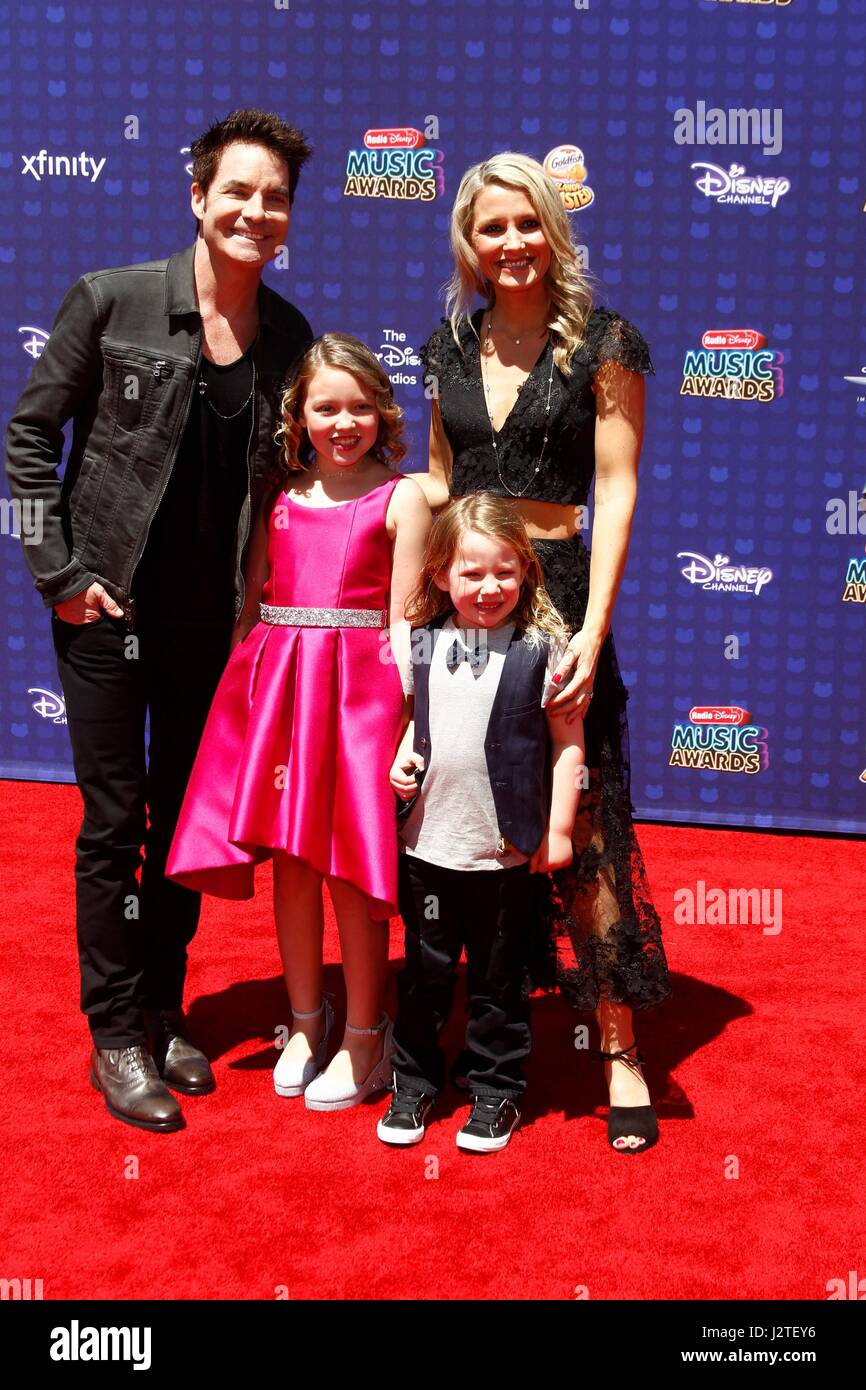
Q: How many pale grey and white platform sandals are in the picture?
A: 2